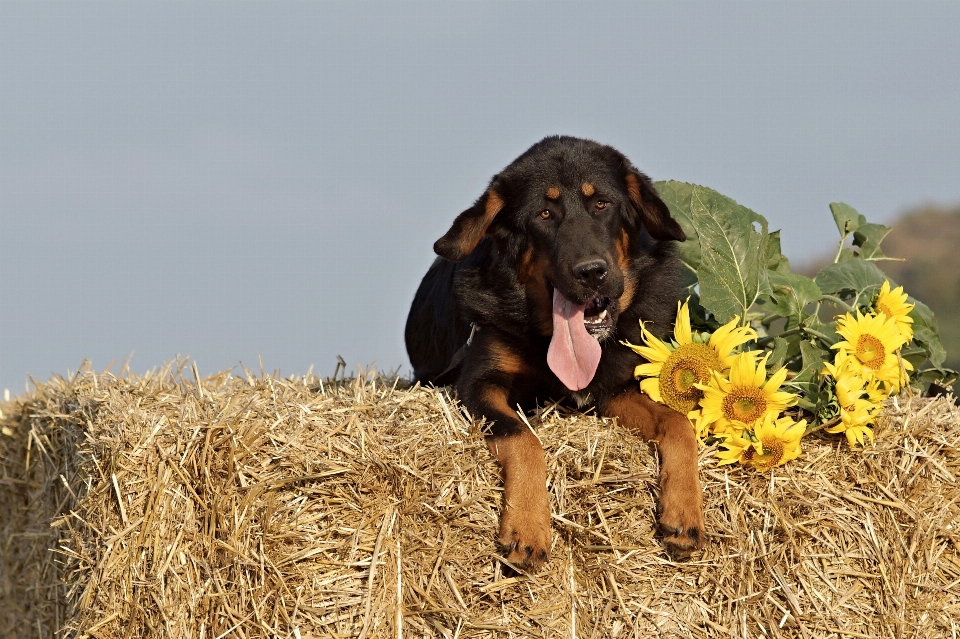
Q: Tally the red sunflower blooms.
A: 0